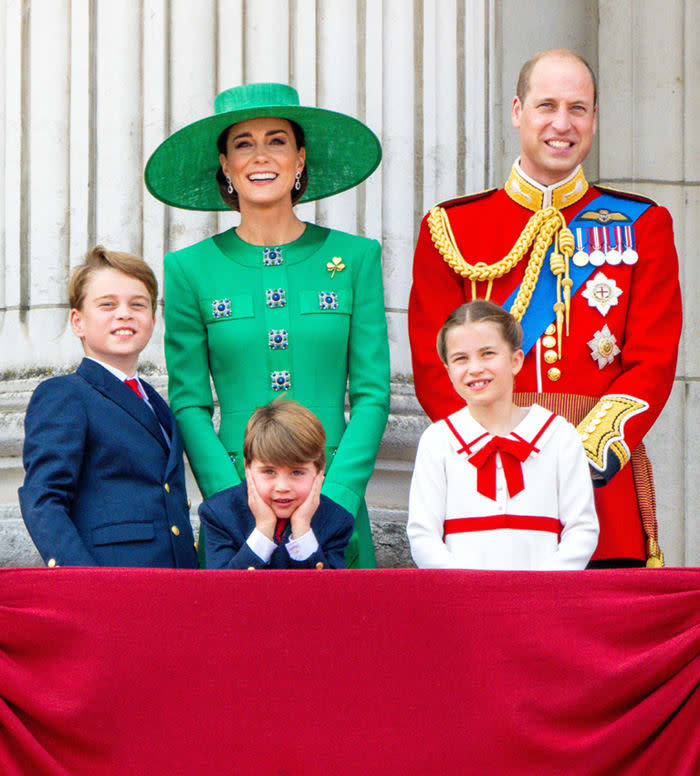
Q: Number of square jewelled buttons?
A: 6